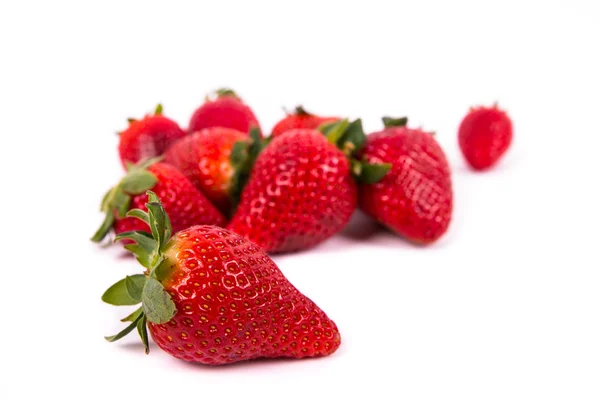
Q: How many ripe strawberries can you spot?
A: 9